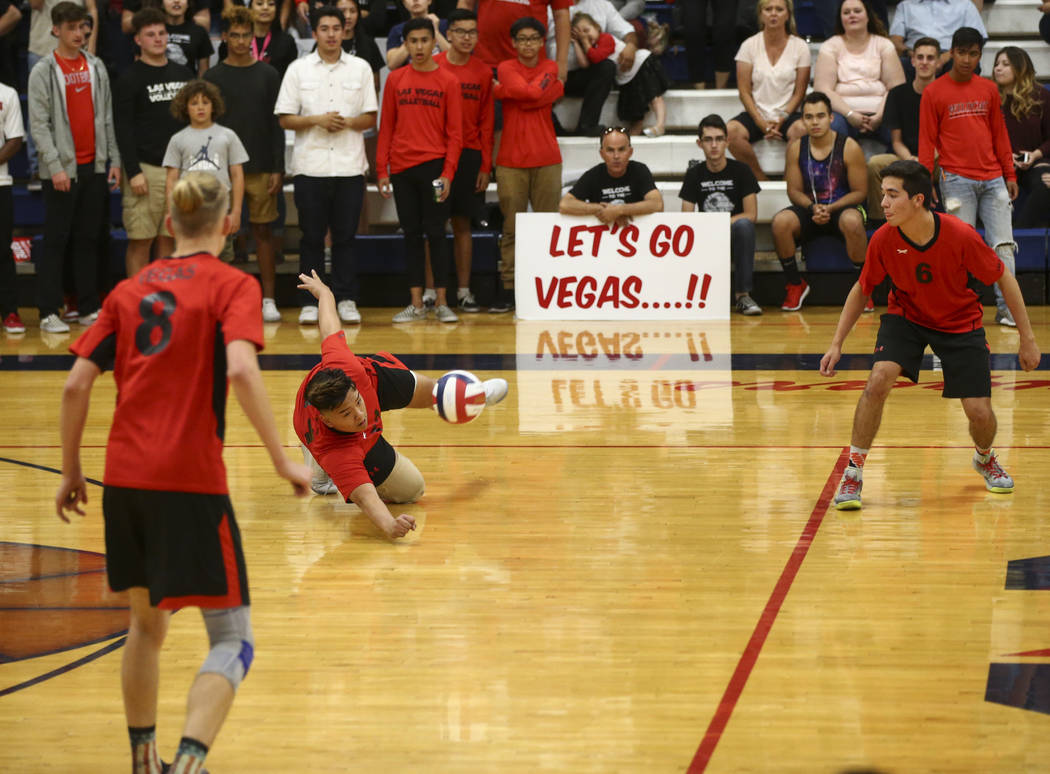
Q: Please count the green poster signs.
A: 0